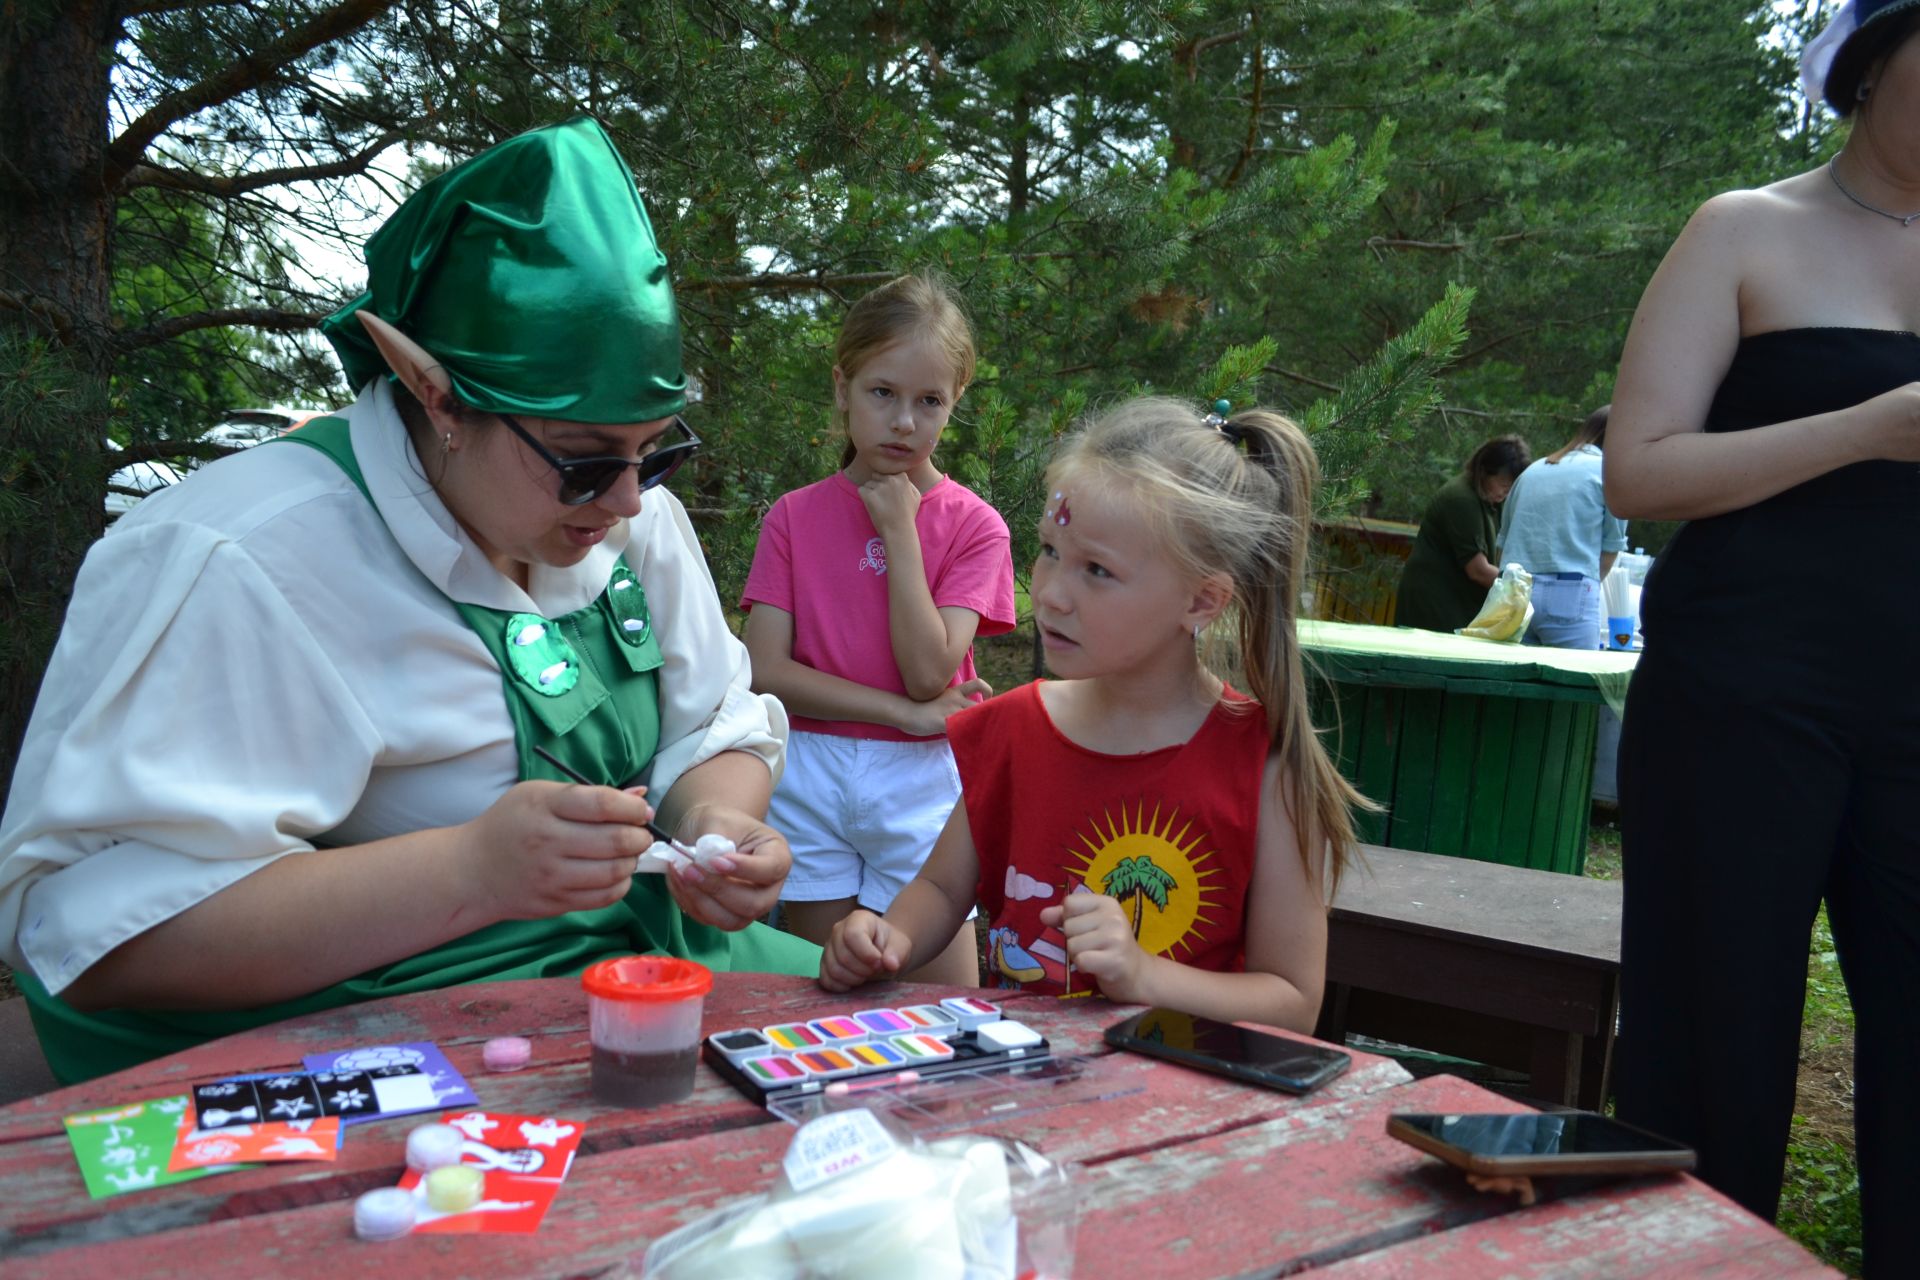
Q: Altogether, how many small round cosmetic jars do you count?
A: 4